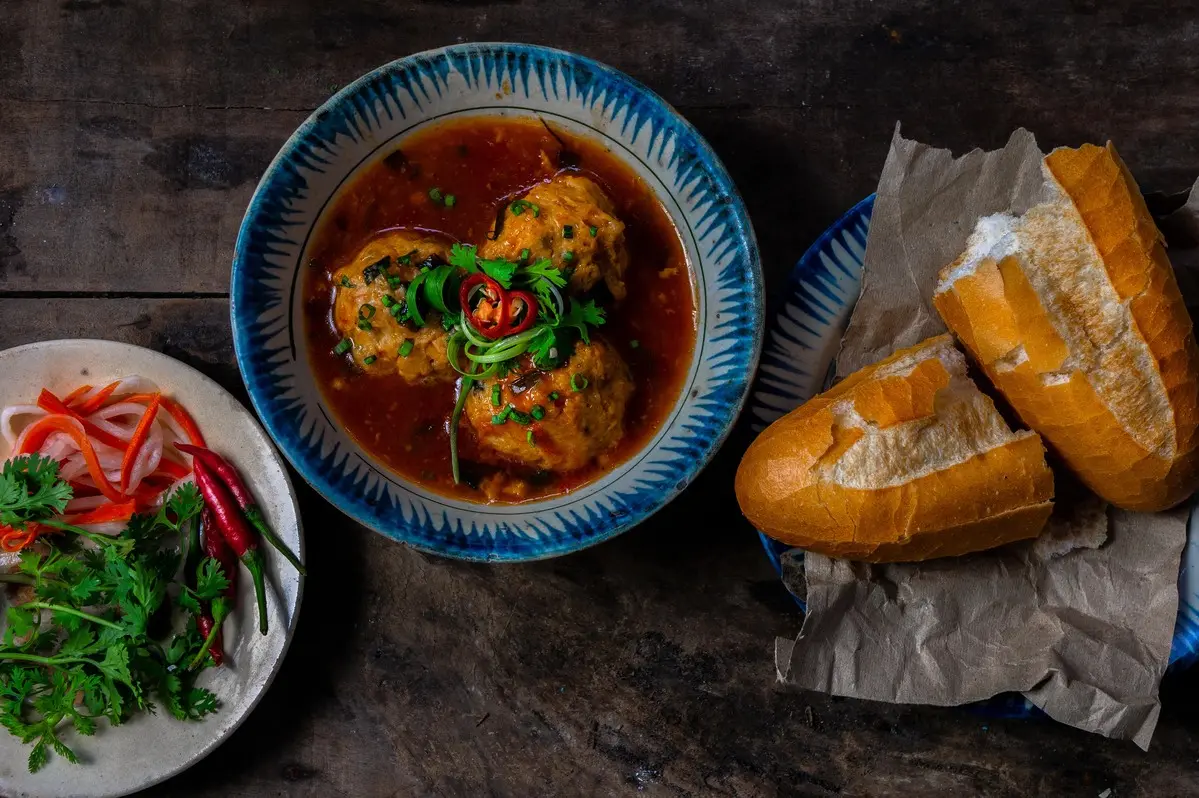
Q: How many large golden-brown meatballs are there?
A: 3